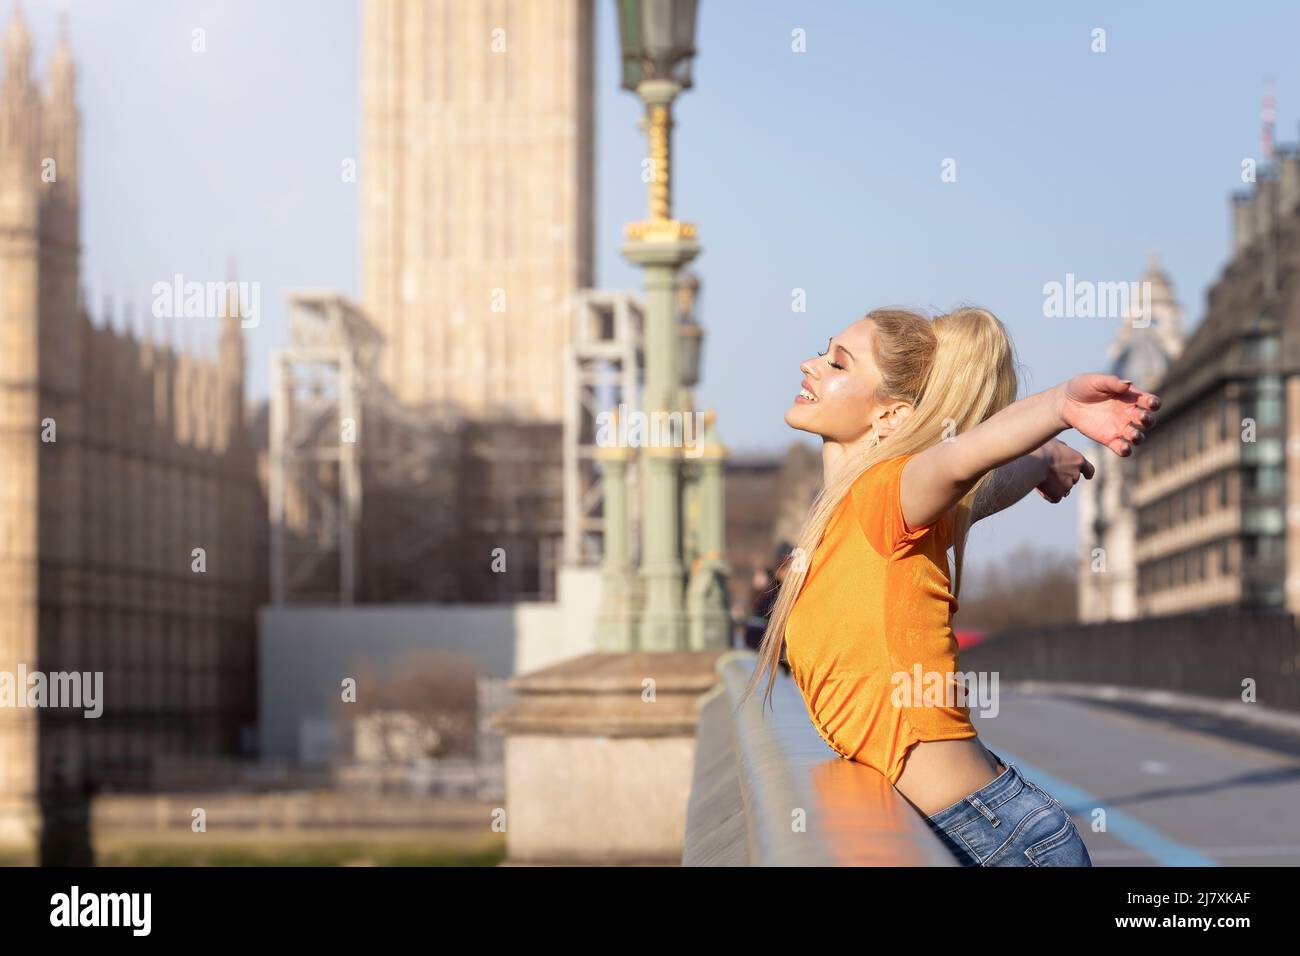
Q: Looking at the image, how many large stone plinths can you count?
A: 1